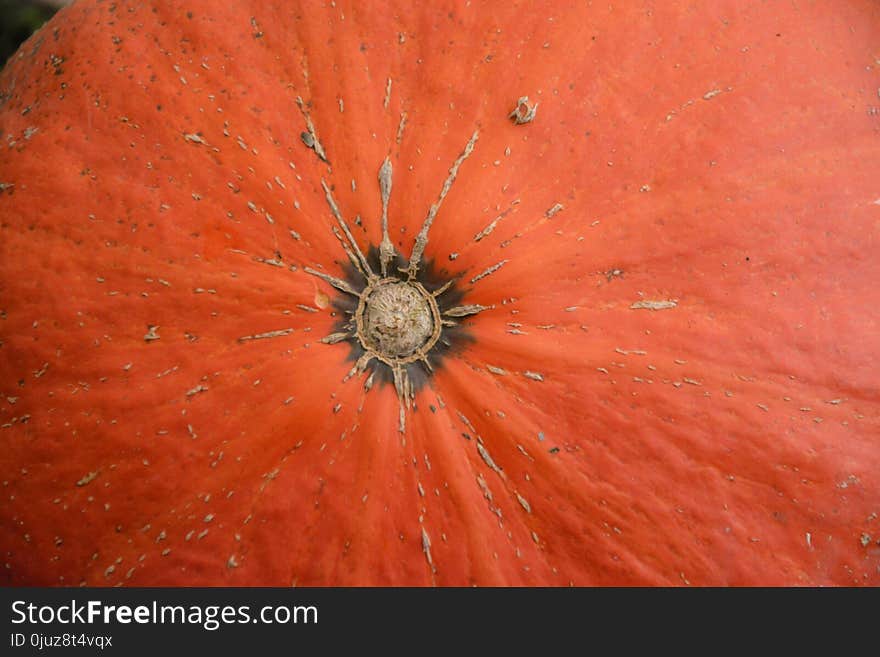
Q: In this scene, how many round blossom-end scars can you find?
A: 1